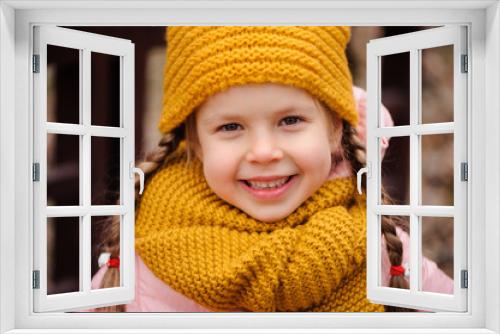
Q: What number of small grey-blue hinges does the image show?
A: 6